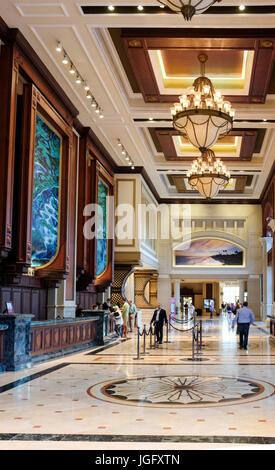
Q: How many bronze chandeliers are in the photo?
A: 3